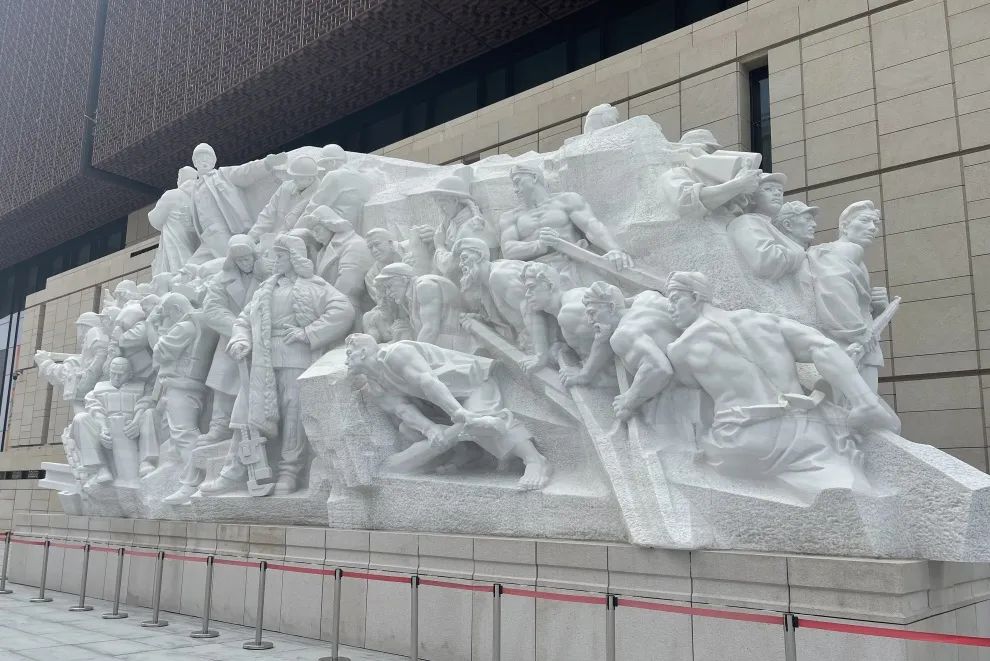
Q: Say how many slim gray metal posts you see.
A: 12